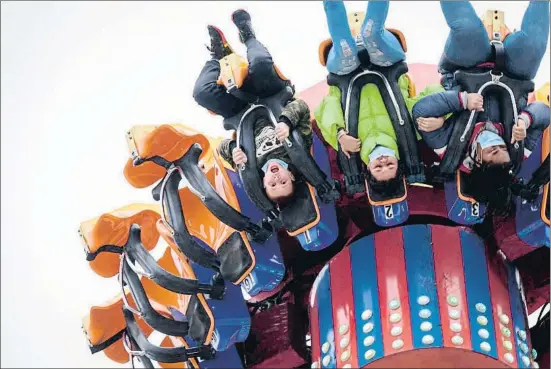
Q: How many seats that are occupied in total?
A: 3